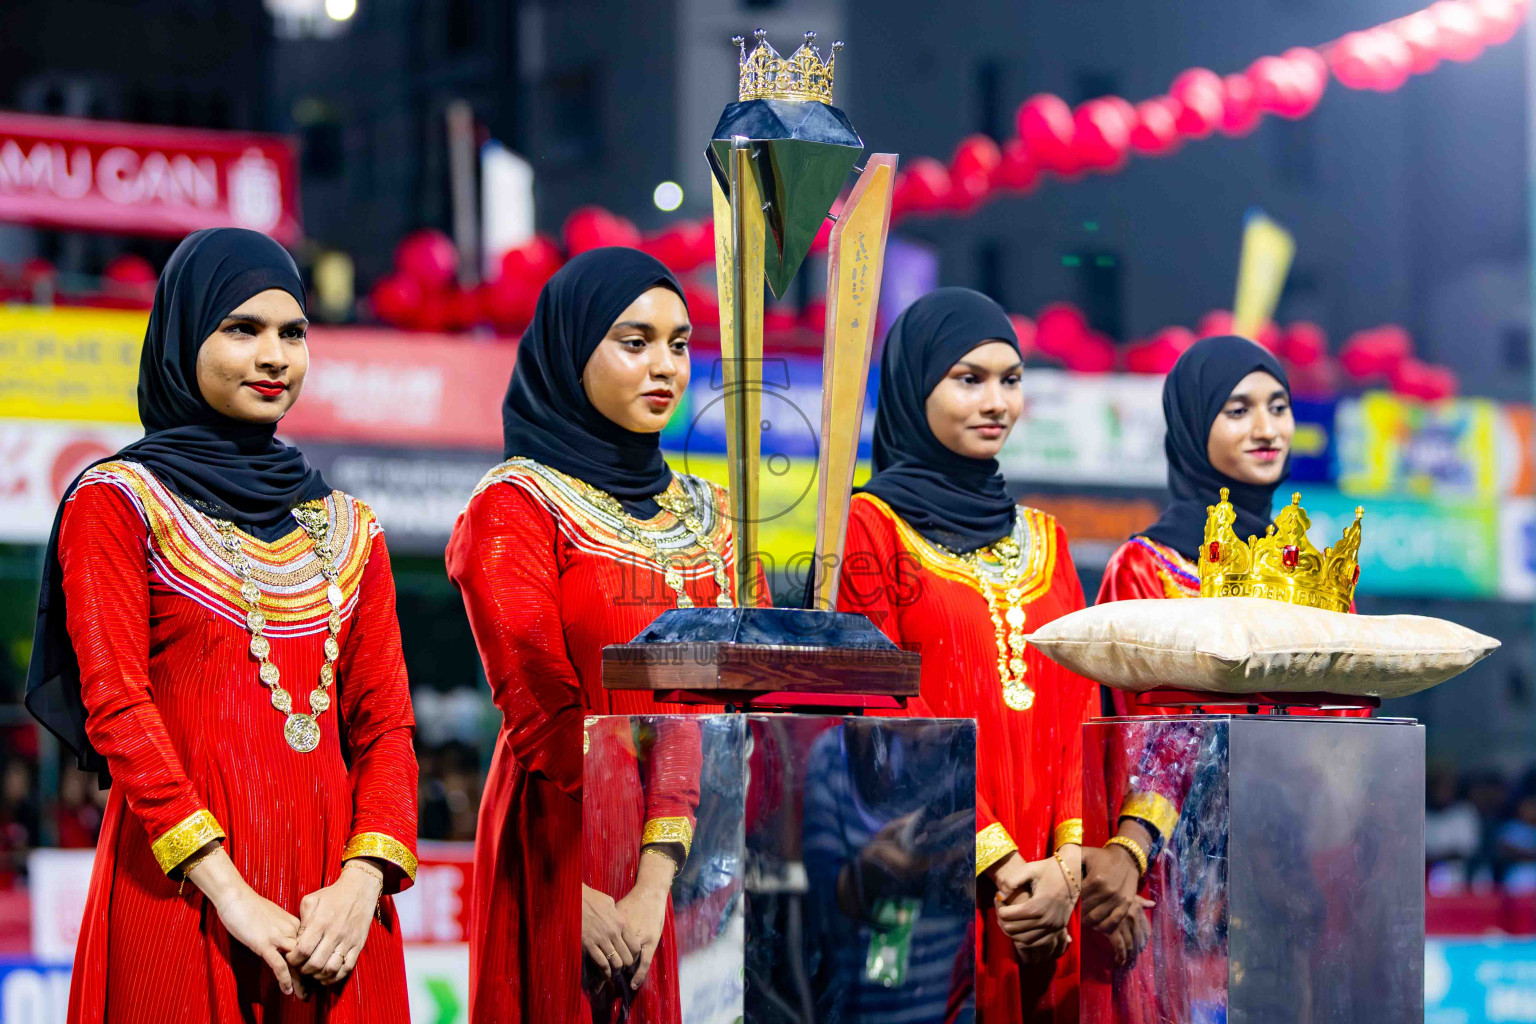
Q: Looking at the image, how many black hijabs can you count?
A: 4